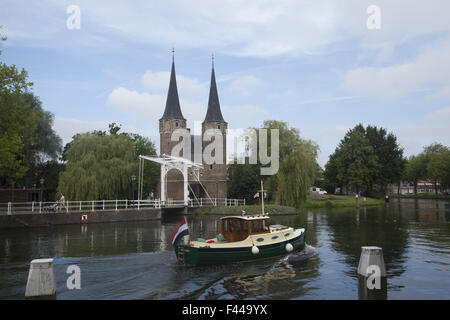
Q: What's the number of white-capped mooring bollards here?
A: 2